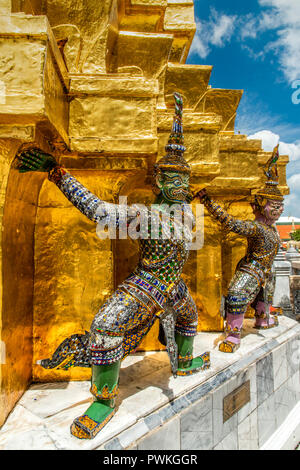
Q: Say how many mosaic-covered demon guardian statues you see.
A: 2